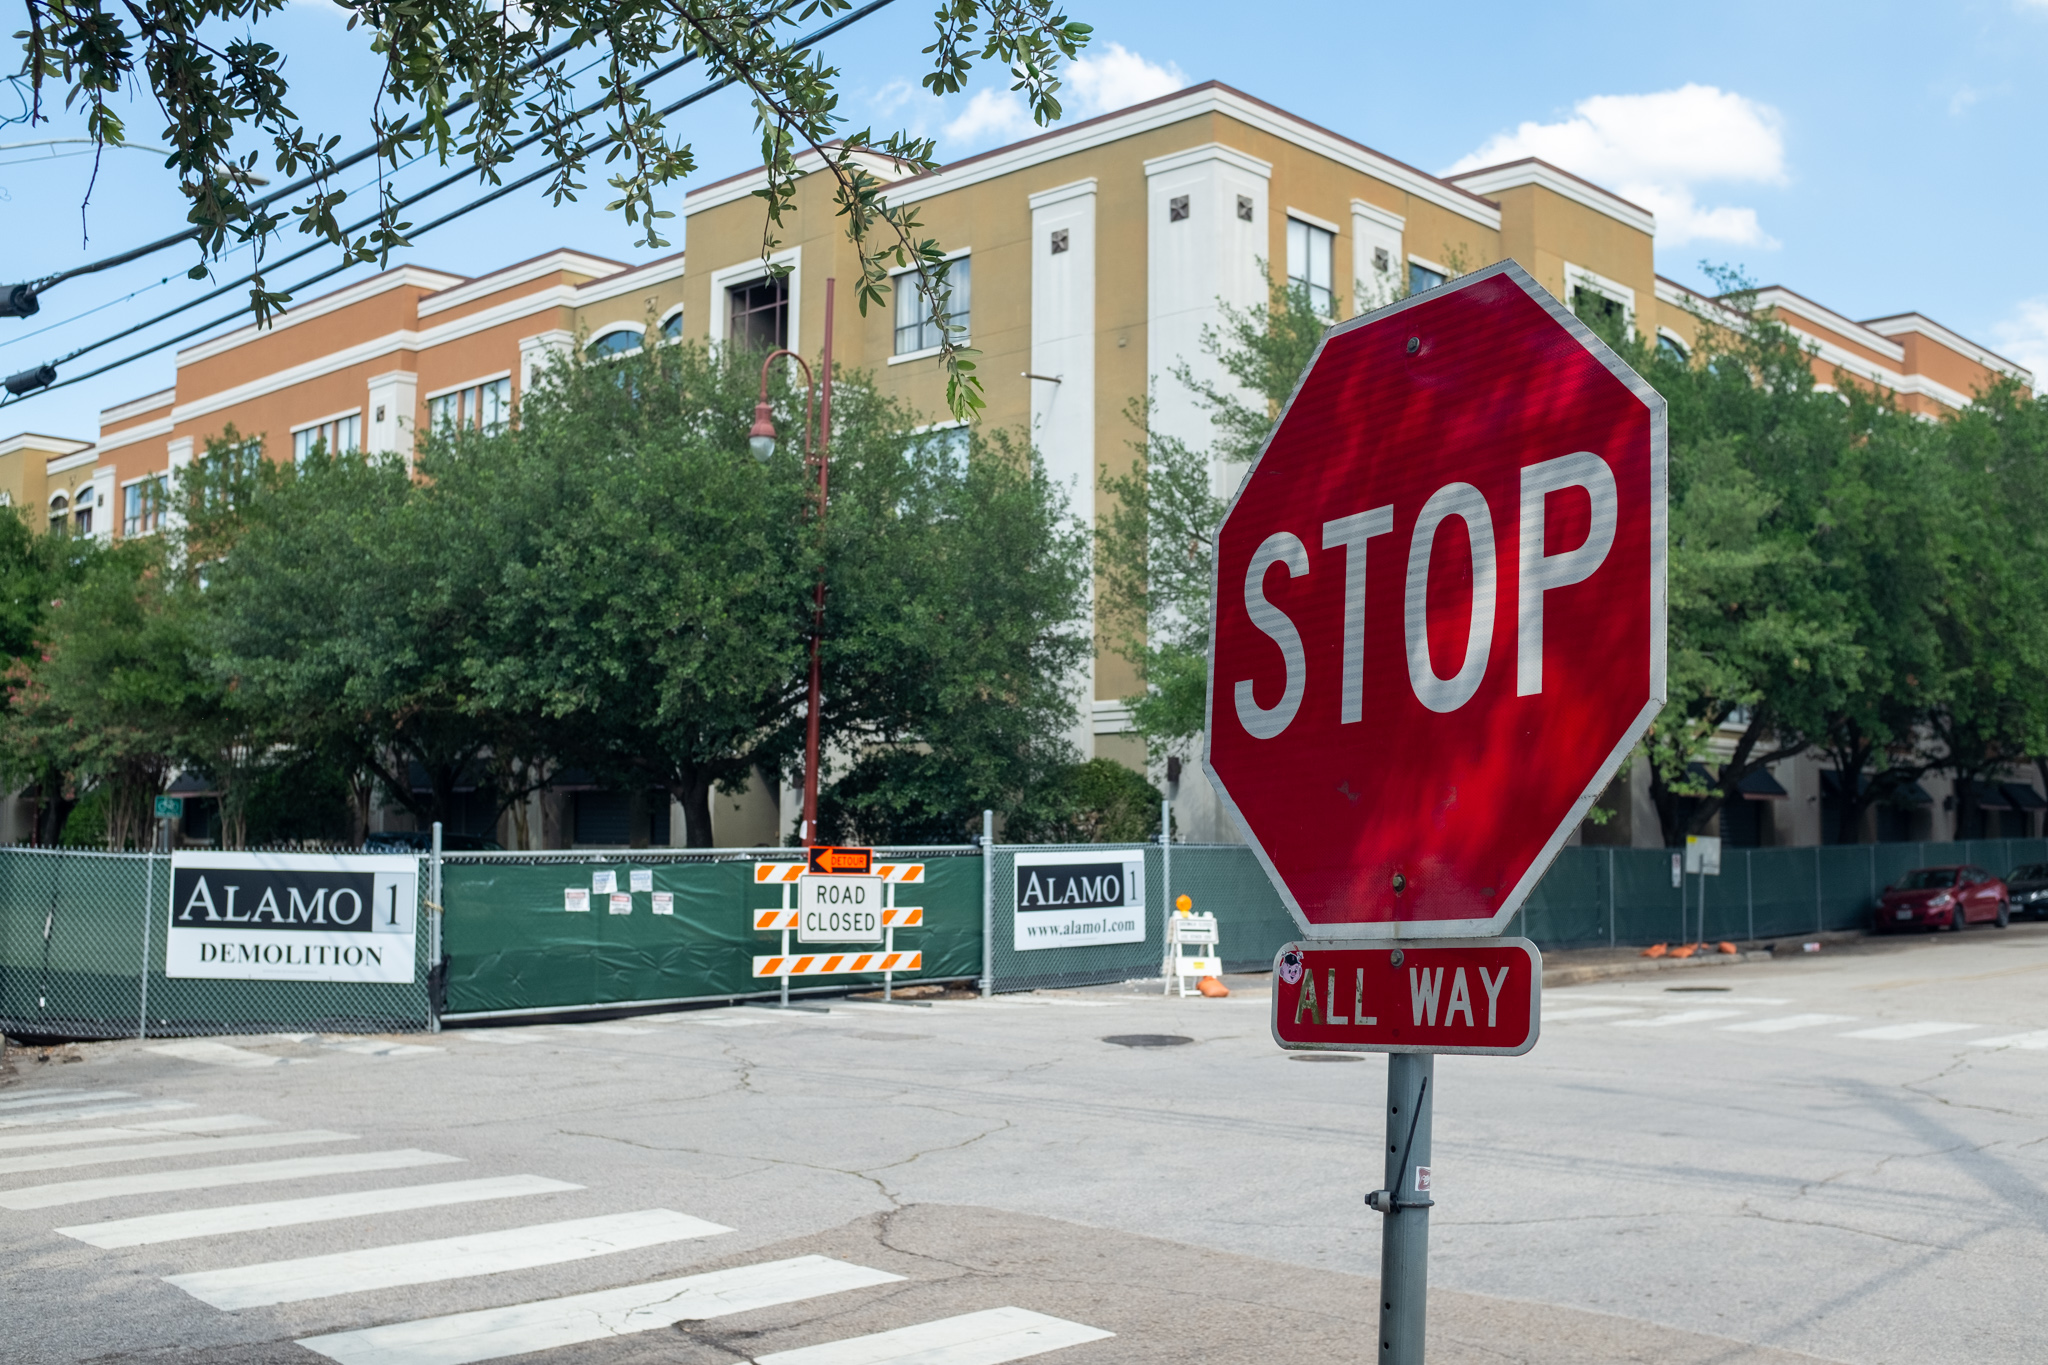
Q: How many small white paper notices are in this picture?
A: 5